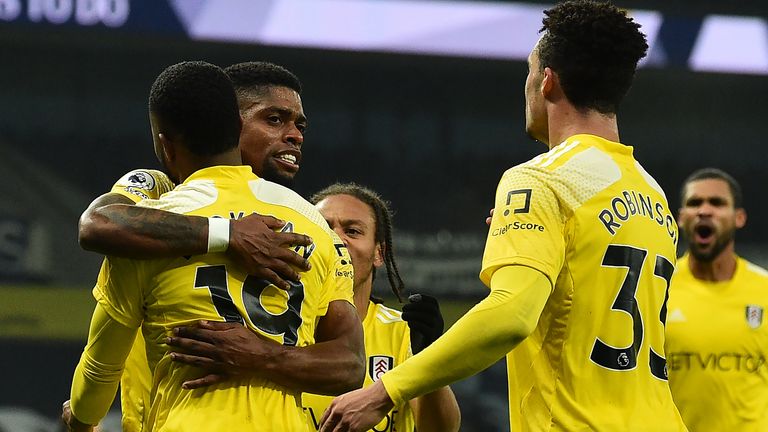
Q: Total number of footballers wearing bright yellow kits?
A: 5